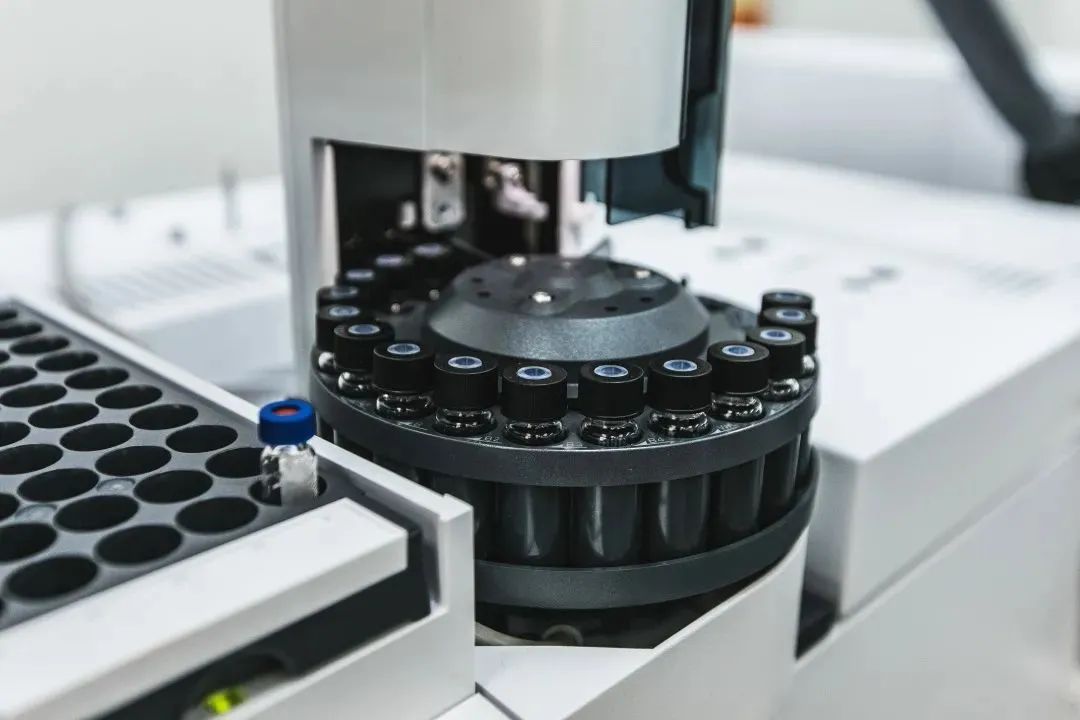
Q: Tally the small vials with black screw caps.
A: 15